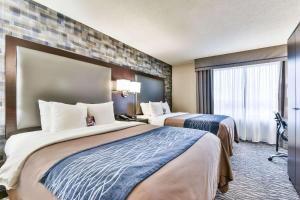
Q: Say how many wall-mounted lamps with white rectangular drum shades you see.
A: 2